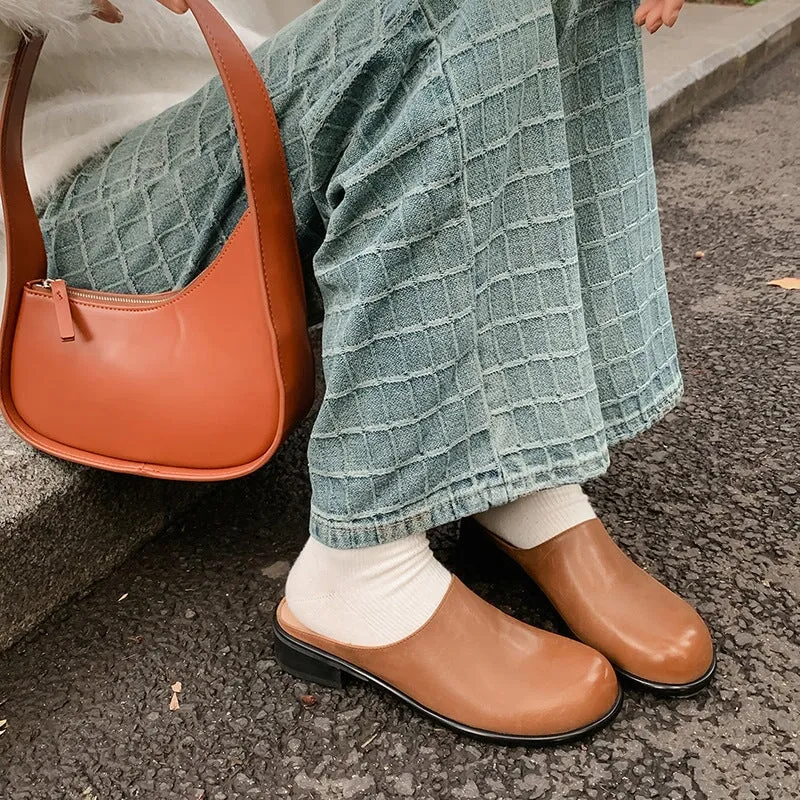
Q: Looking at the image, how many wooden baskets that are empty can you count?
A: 0